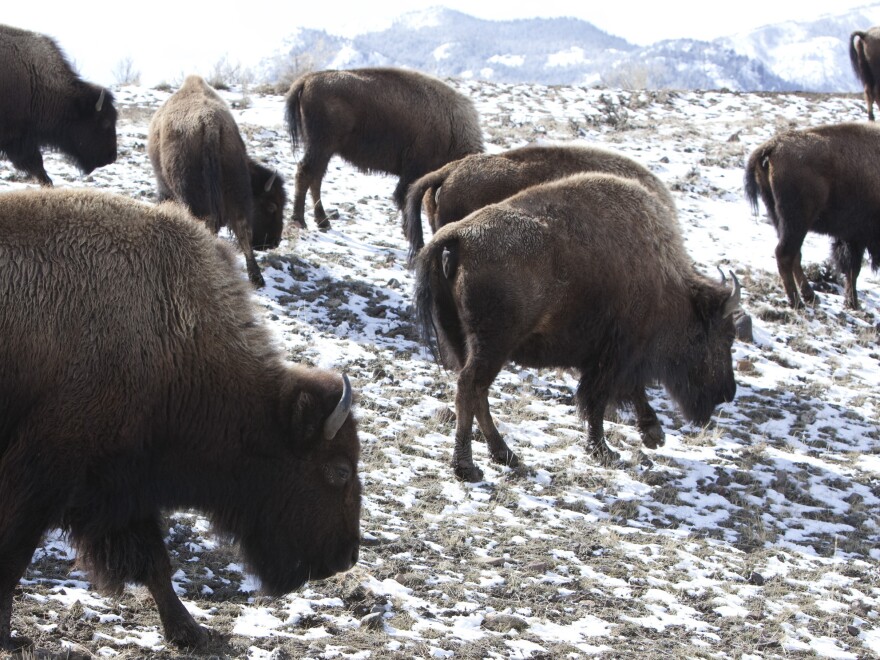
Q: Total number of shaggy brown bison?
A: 8